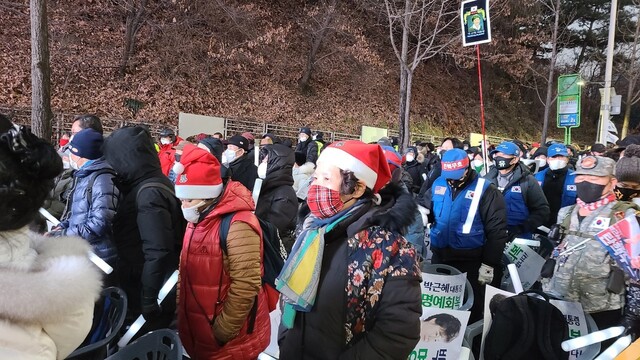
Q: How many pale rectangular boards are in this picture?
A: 3